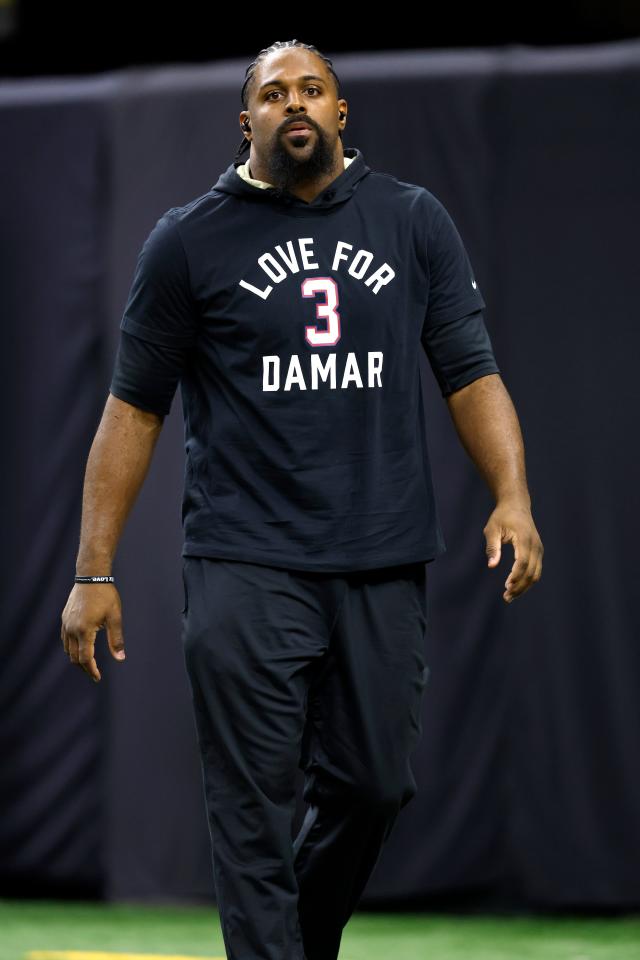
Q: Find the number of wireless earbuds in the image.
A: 2